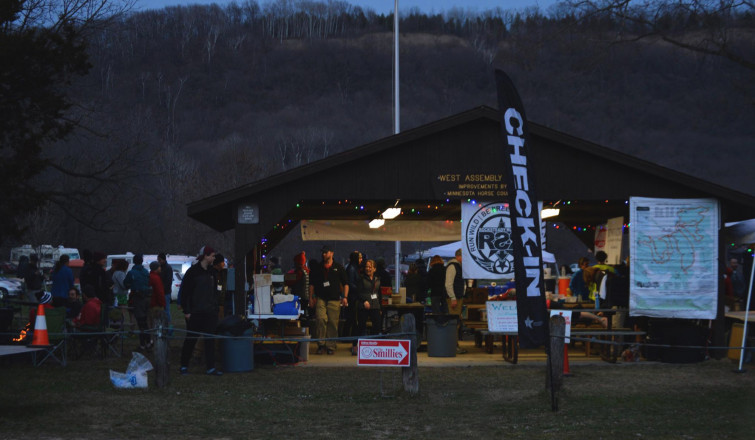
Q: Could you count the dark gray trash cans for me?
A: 2